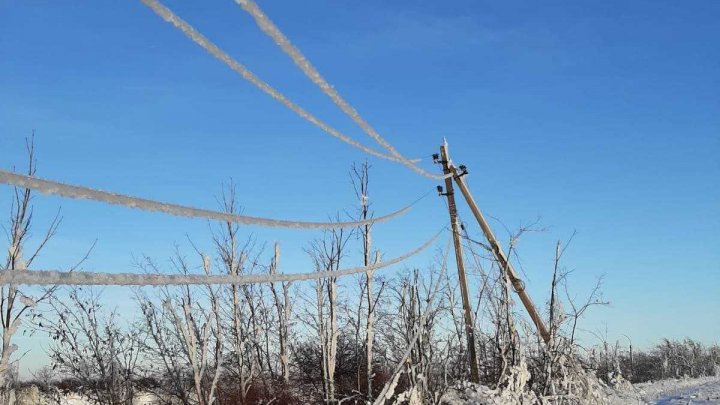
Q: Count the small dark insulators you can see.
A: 3